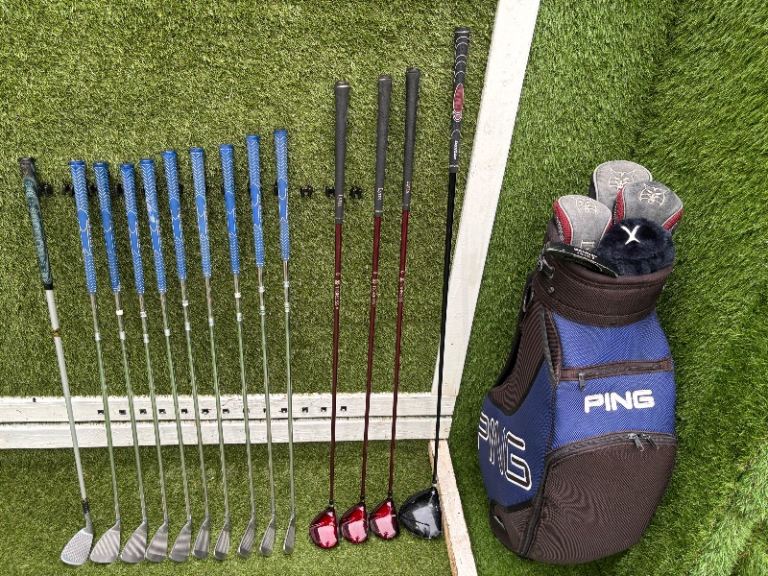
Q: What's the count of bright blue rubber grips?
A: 9